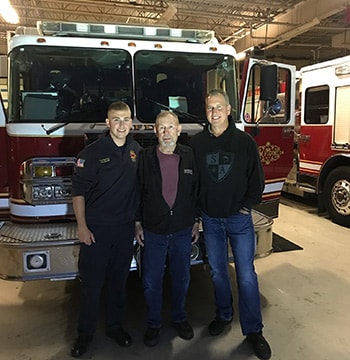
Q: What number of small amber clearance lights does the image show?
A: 5